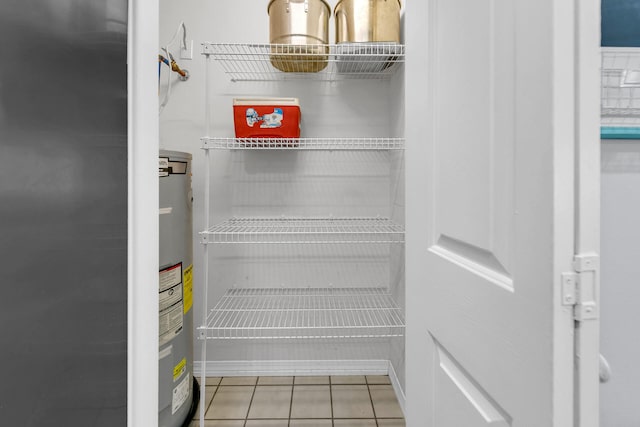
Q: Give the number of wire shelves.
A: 4